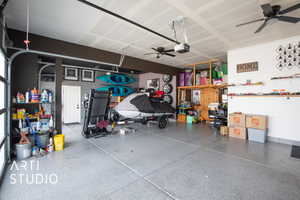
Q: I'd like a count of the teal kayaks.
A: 2